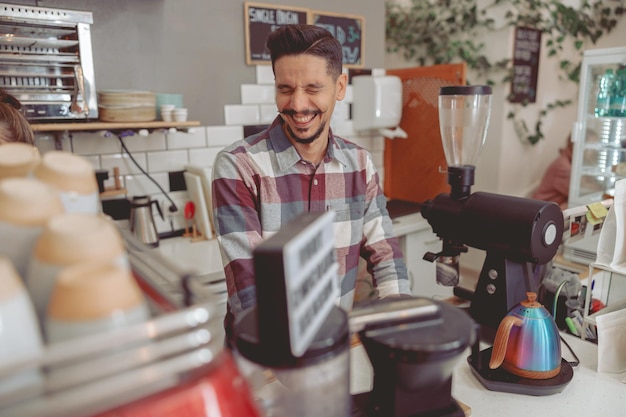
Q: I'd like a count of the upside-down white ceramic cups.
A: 6